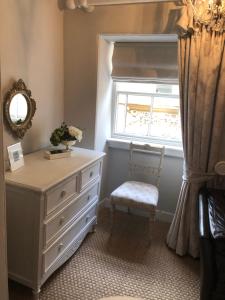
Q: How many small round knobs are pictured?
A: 6